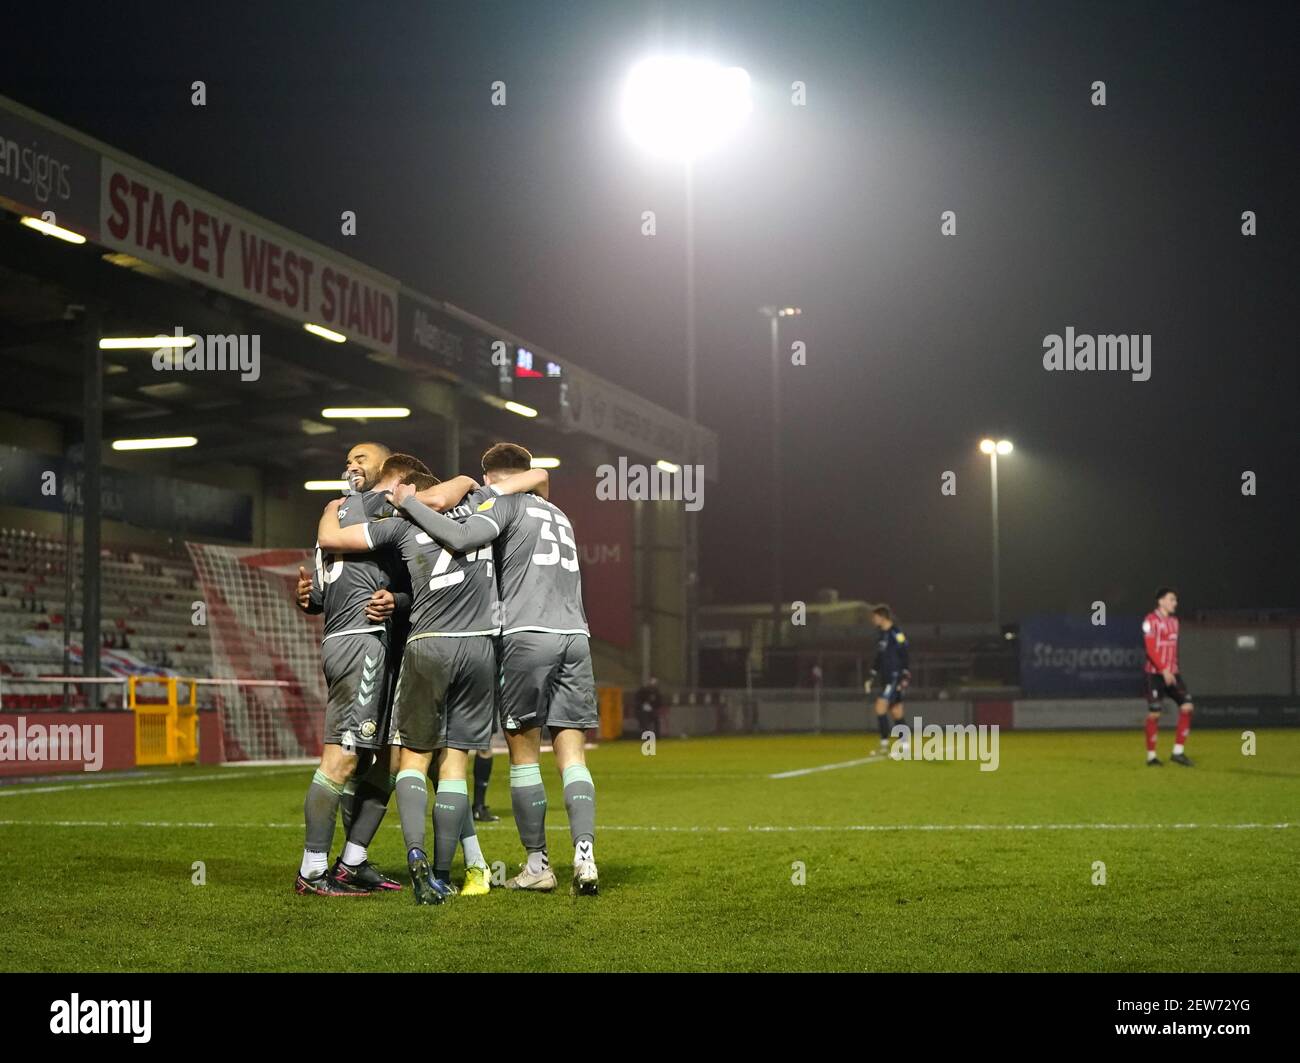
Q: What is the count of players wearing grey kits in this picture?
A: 4